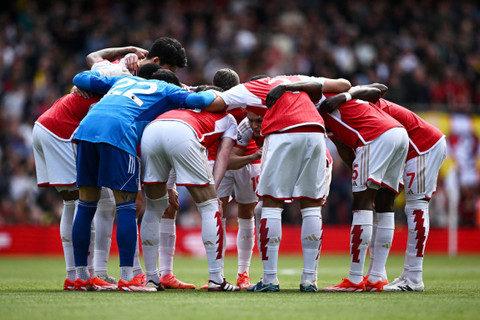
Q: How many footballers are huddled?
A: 11